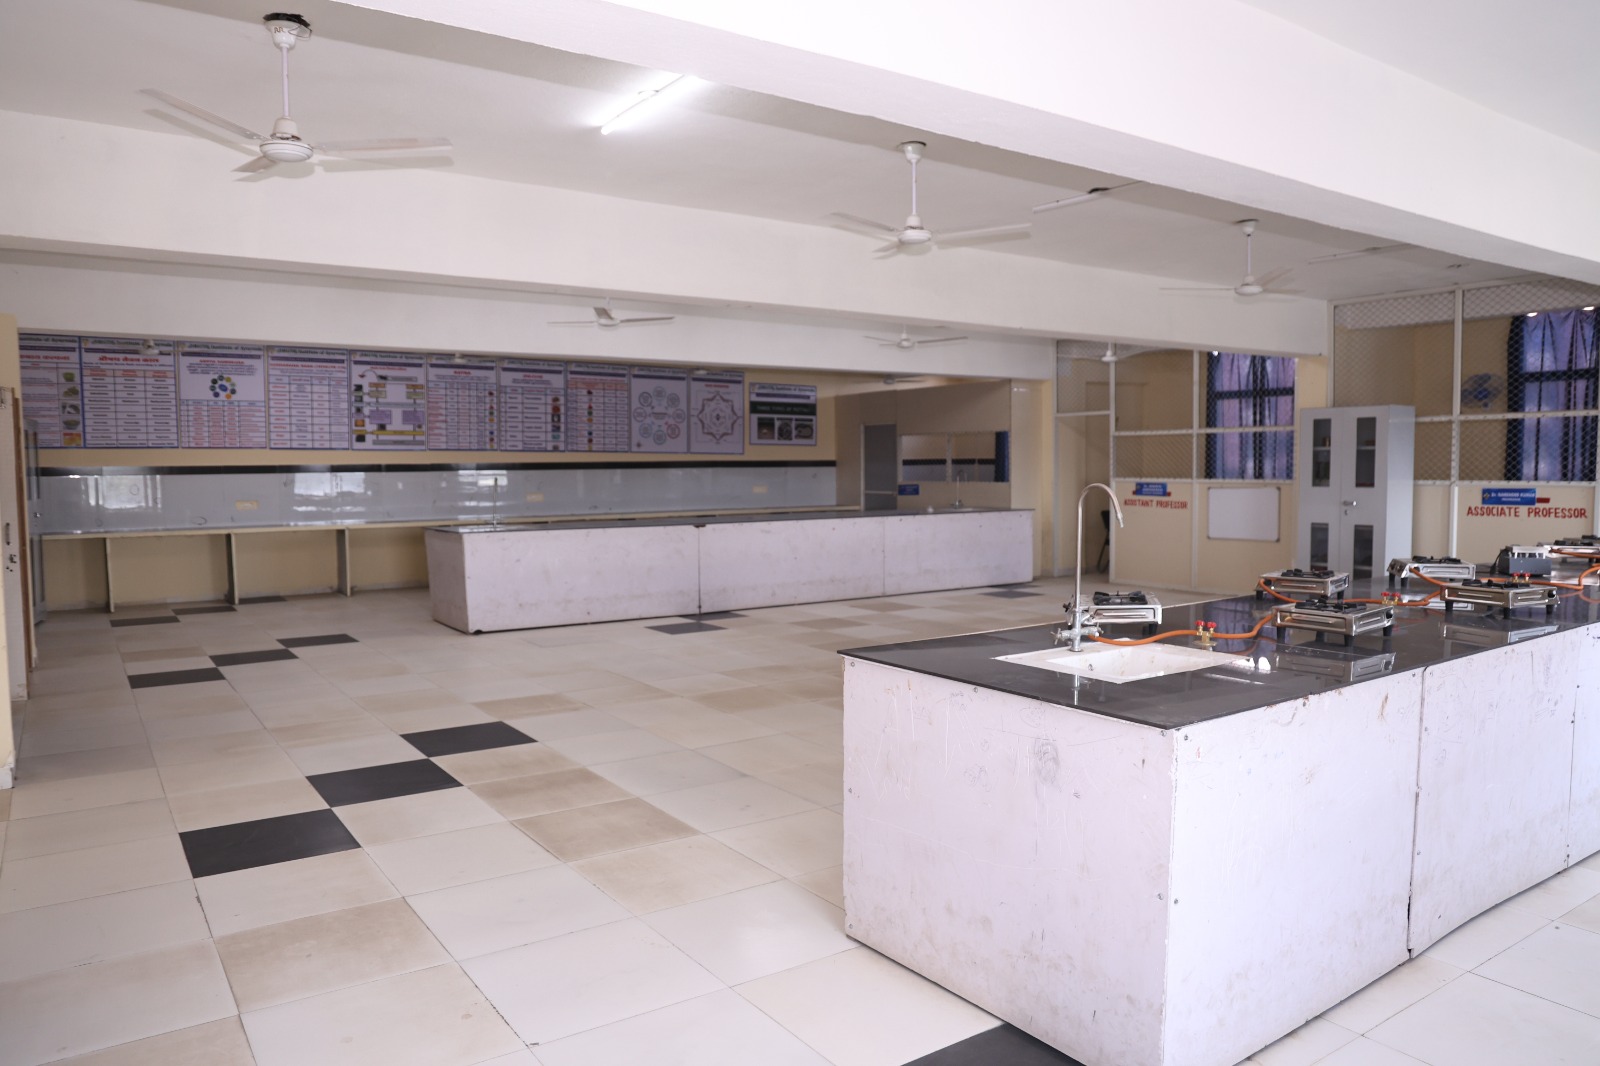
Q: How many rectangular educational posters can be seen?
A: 11